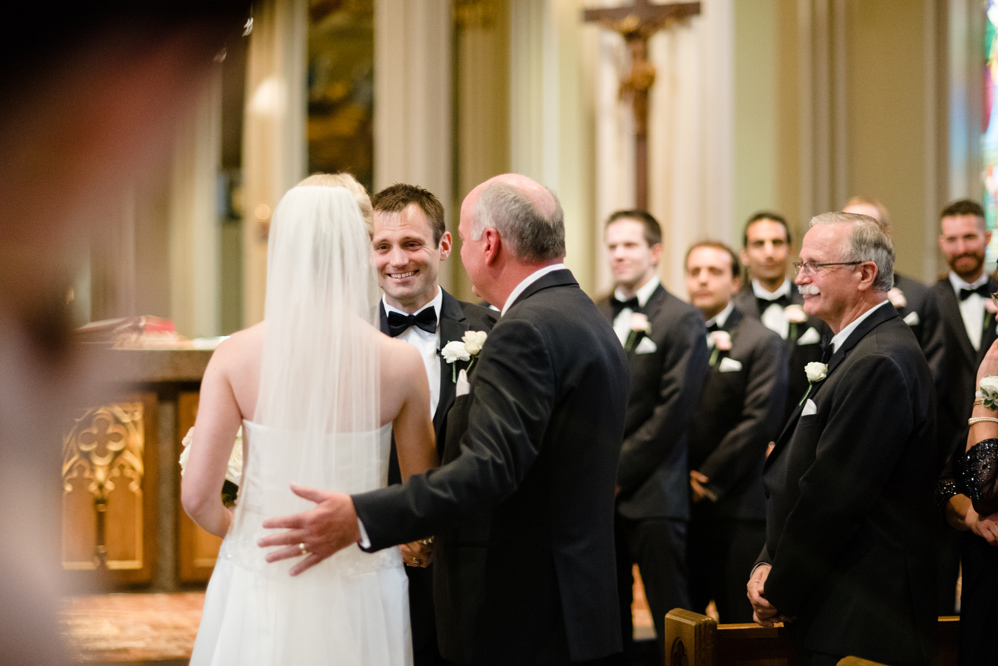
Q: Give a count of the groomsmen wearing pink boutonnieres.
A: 5